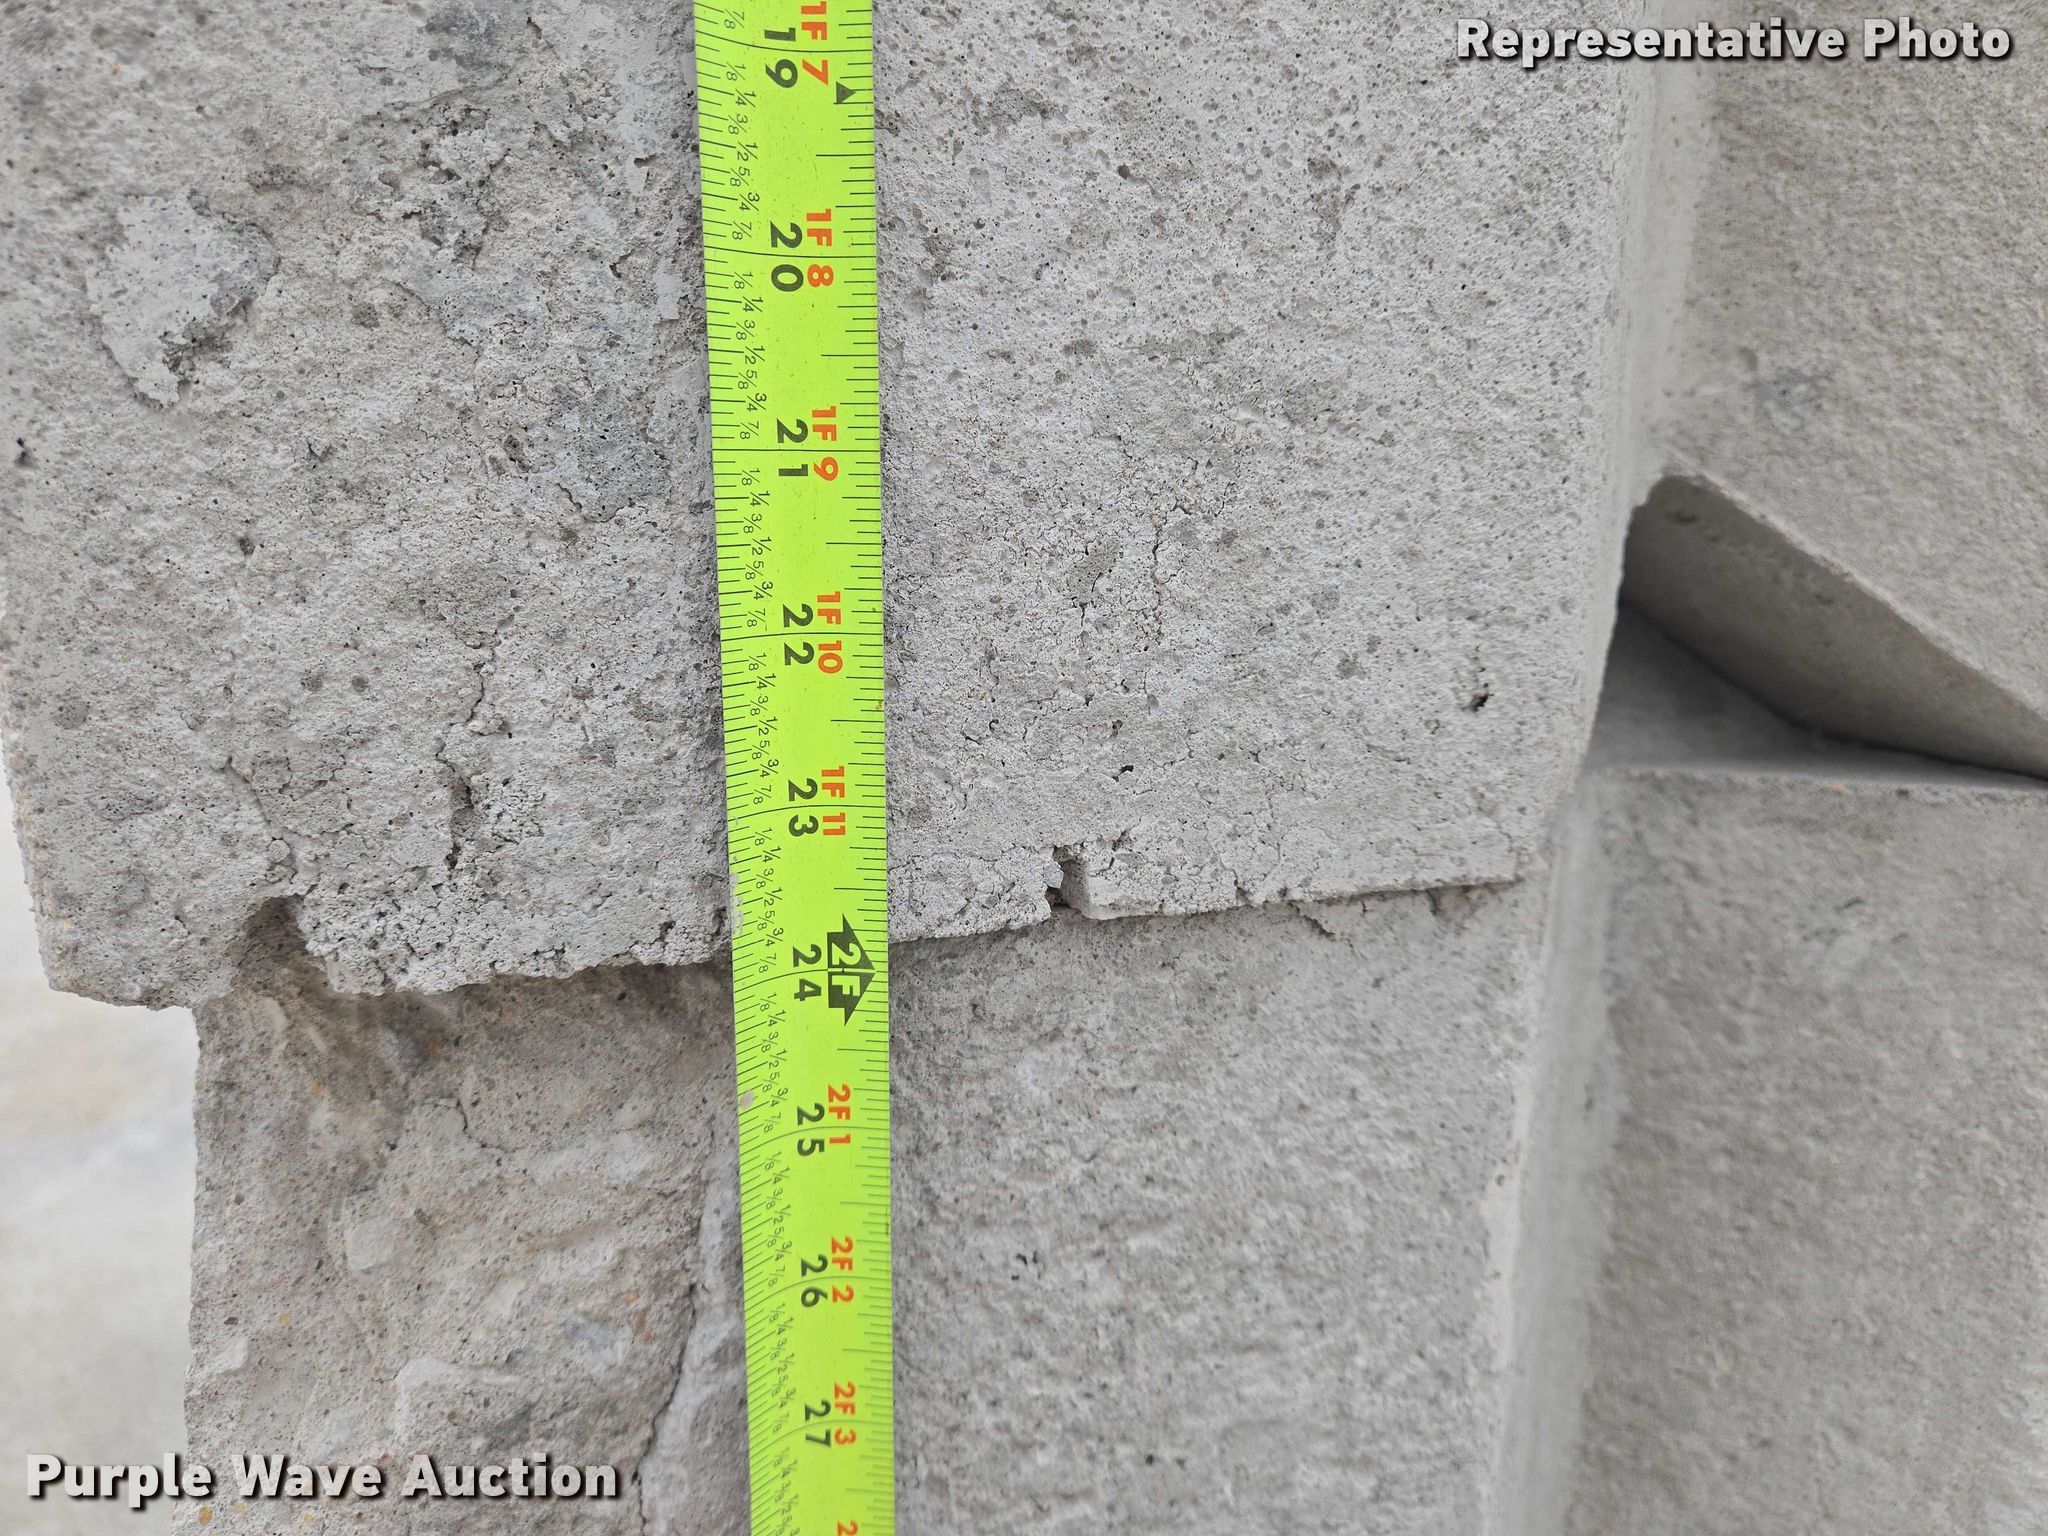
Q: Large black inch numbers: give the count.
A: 9